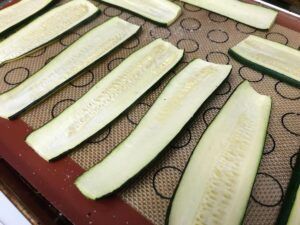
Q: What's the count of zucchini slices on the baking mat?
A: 10